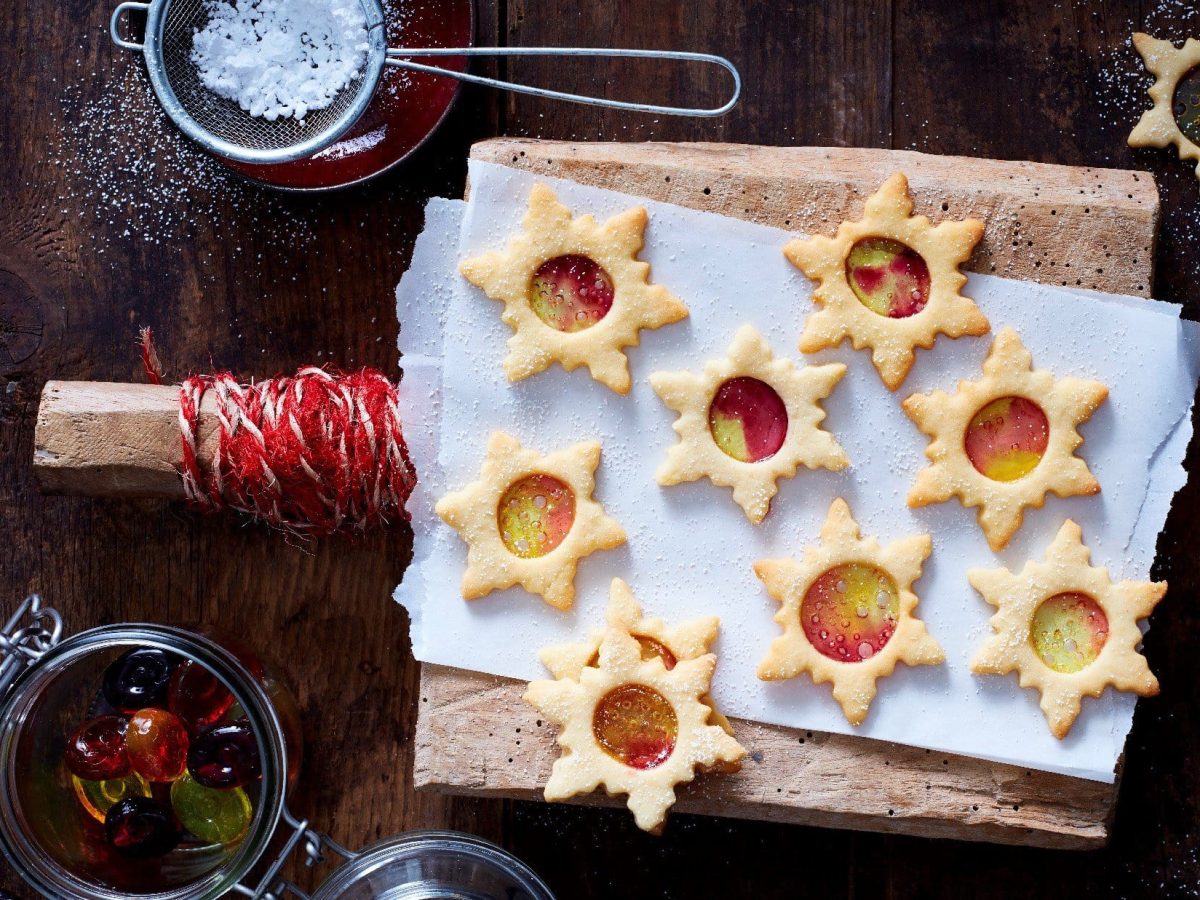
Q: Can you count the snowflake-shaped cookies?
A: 10